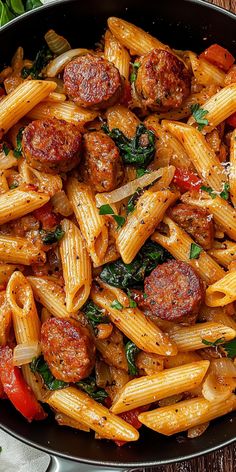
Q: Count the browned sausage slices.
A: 7